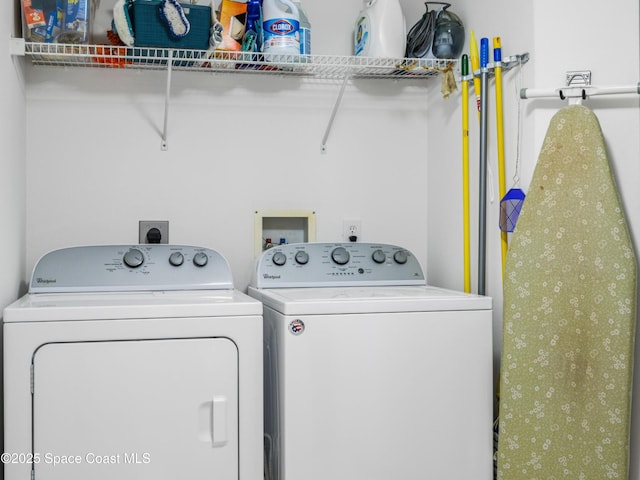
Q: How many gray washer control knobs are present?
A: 5